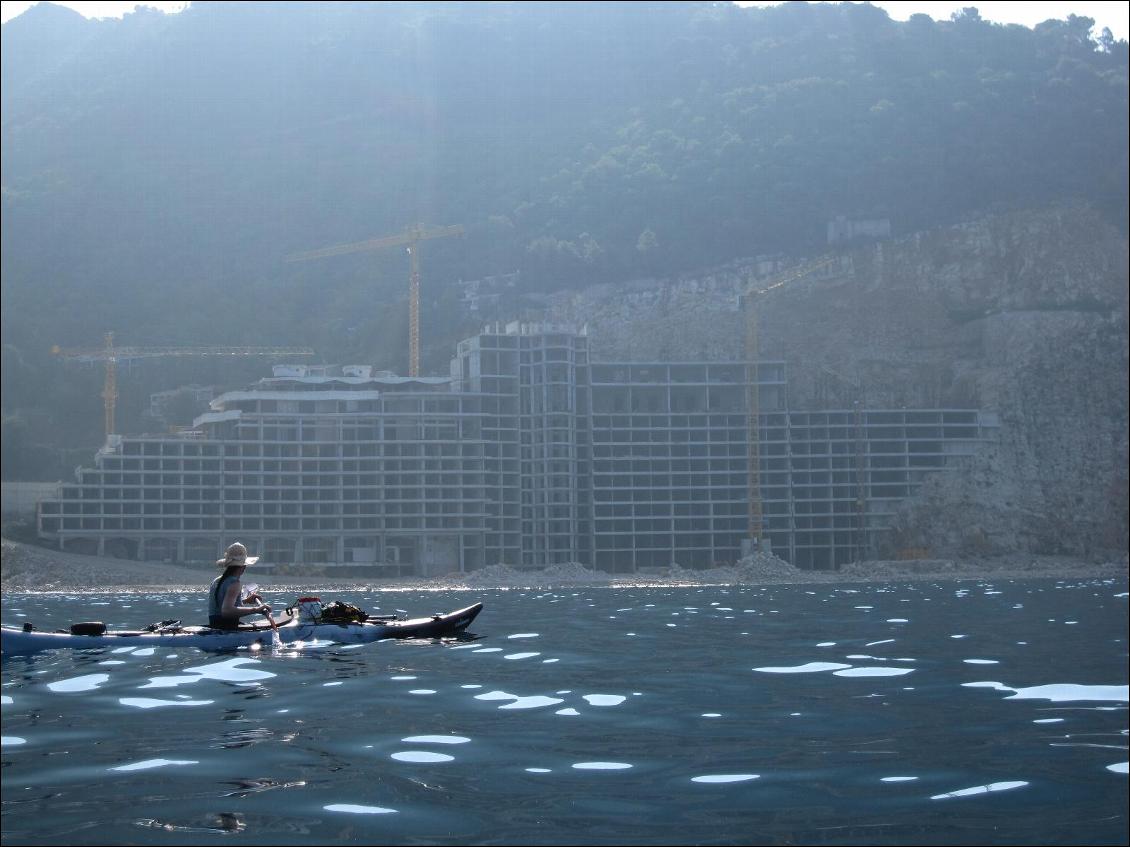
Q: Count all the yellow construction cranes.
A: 3